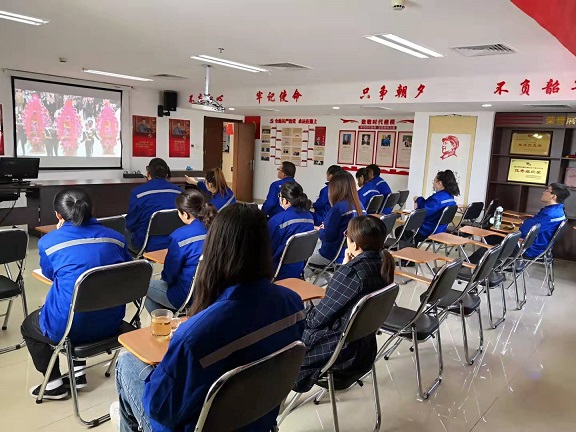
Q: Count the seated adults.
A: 14